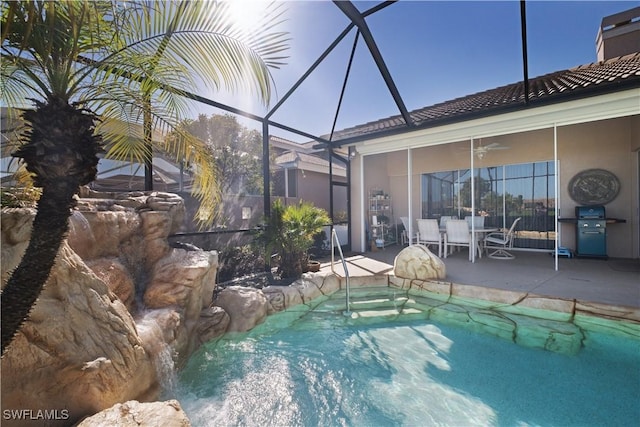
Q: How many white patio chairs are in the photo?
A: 6